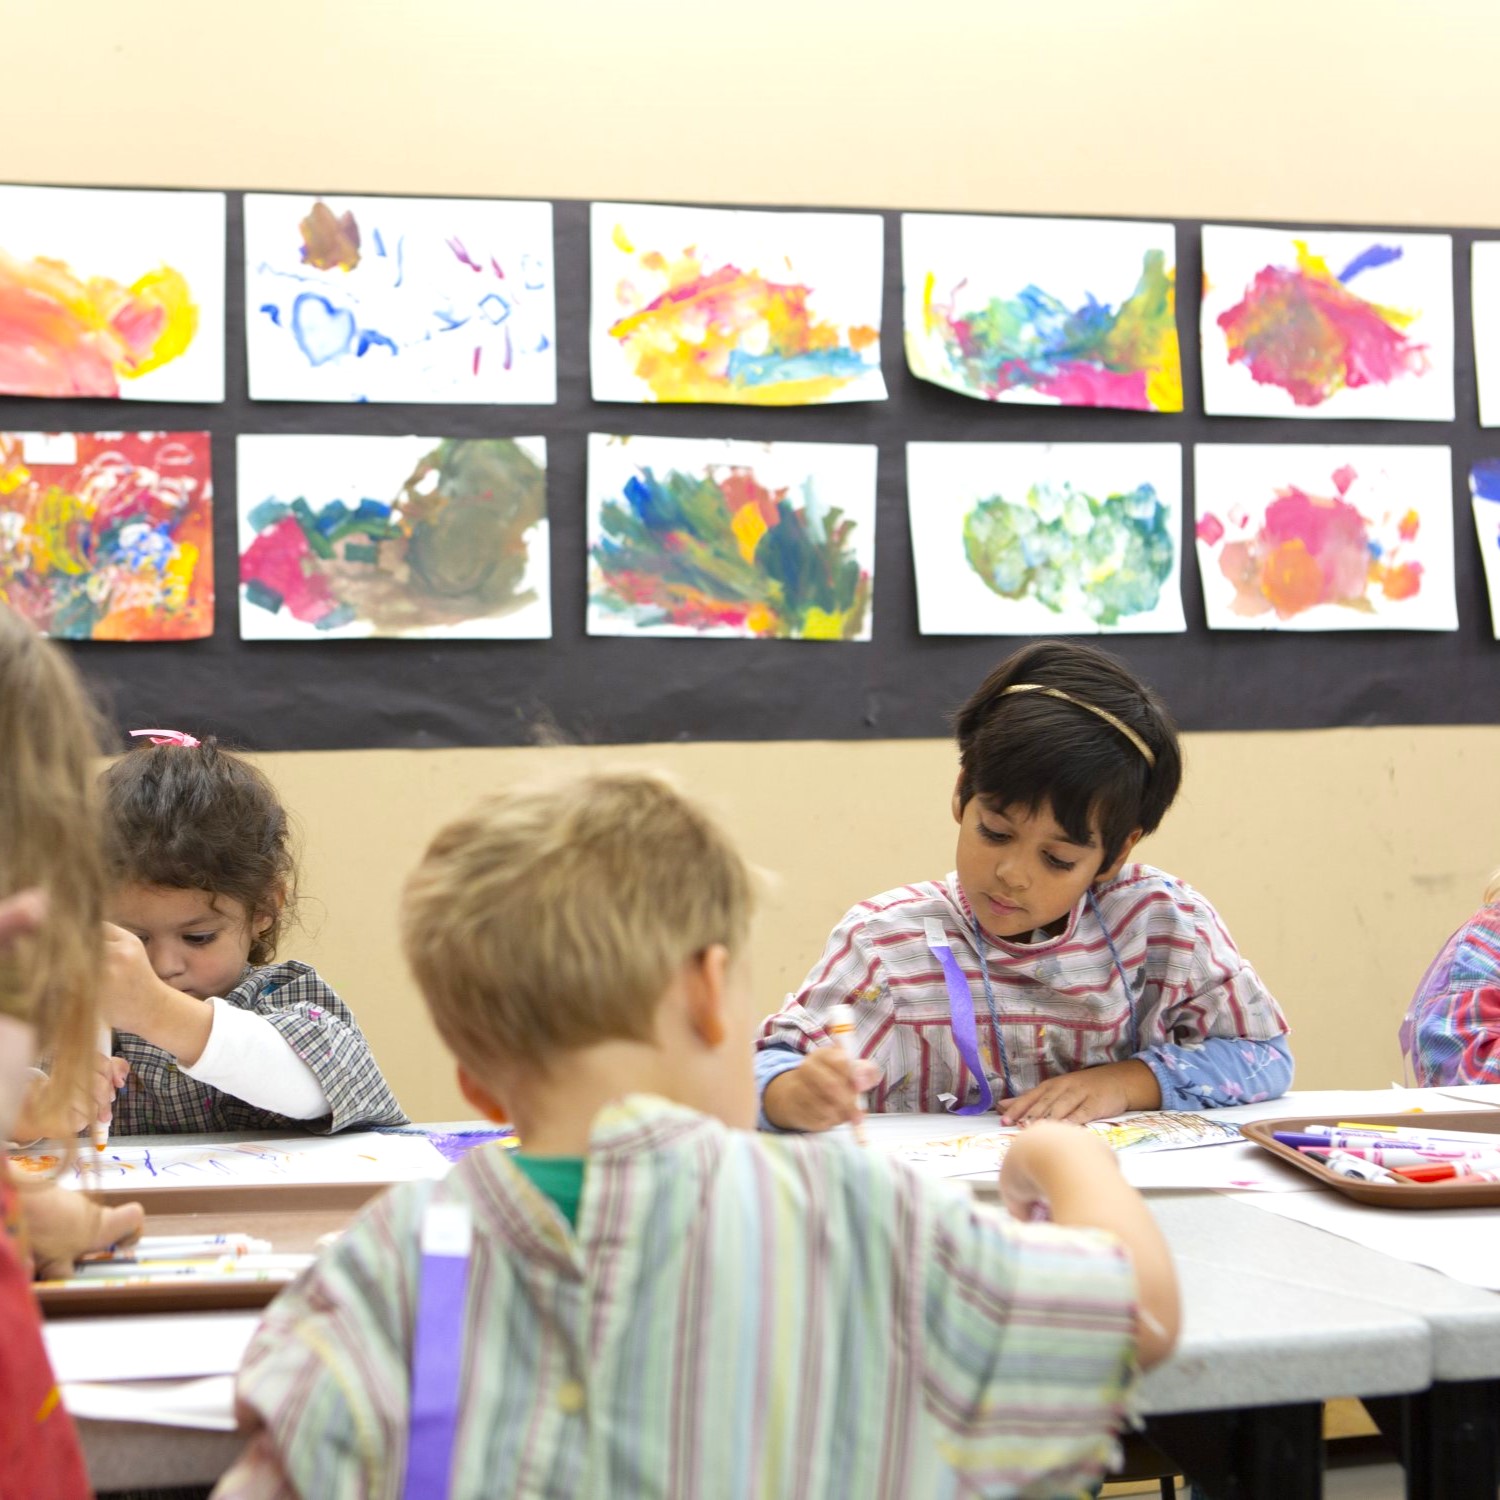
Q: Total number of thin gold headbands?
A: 1